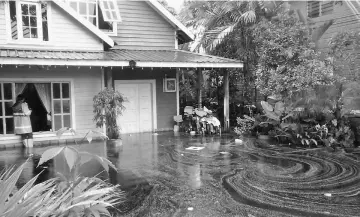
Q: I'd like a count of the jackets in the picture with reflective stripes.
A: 1